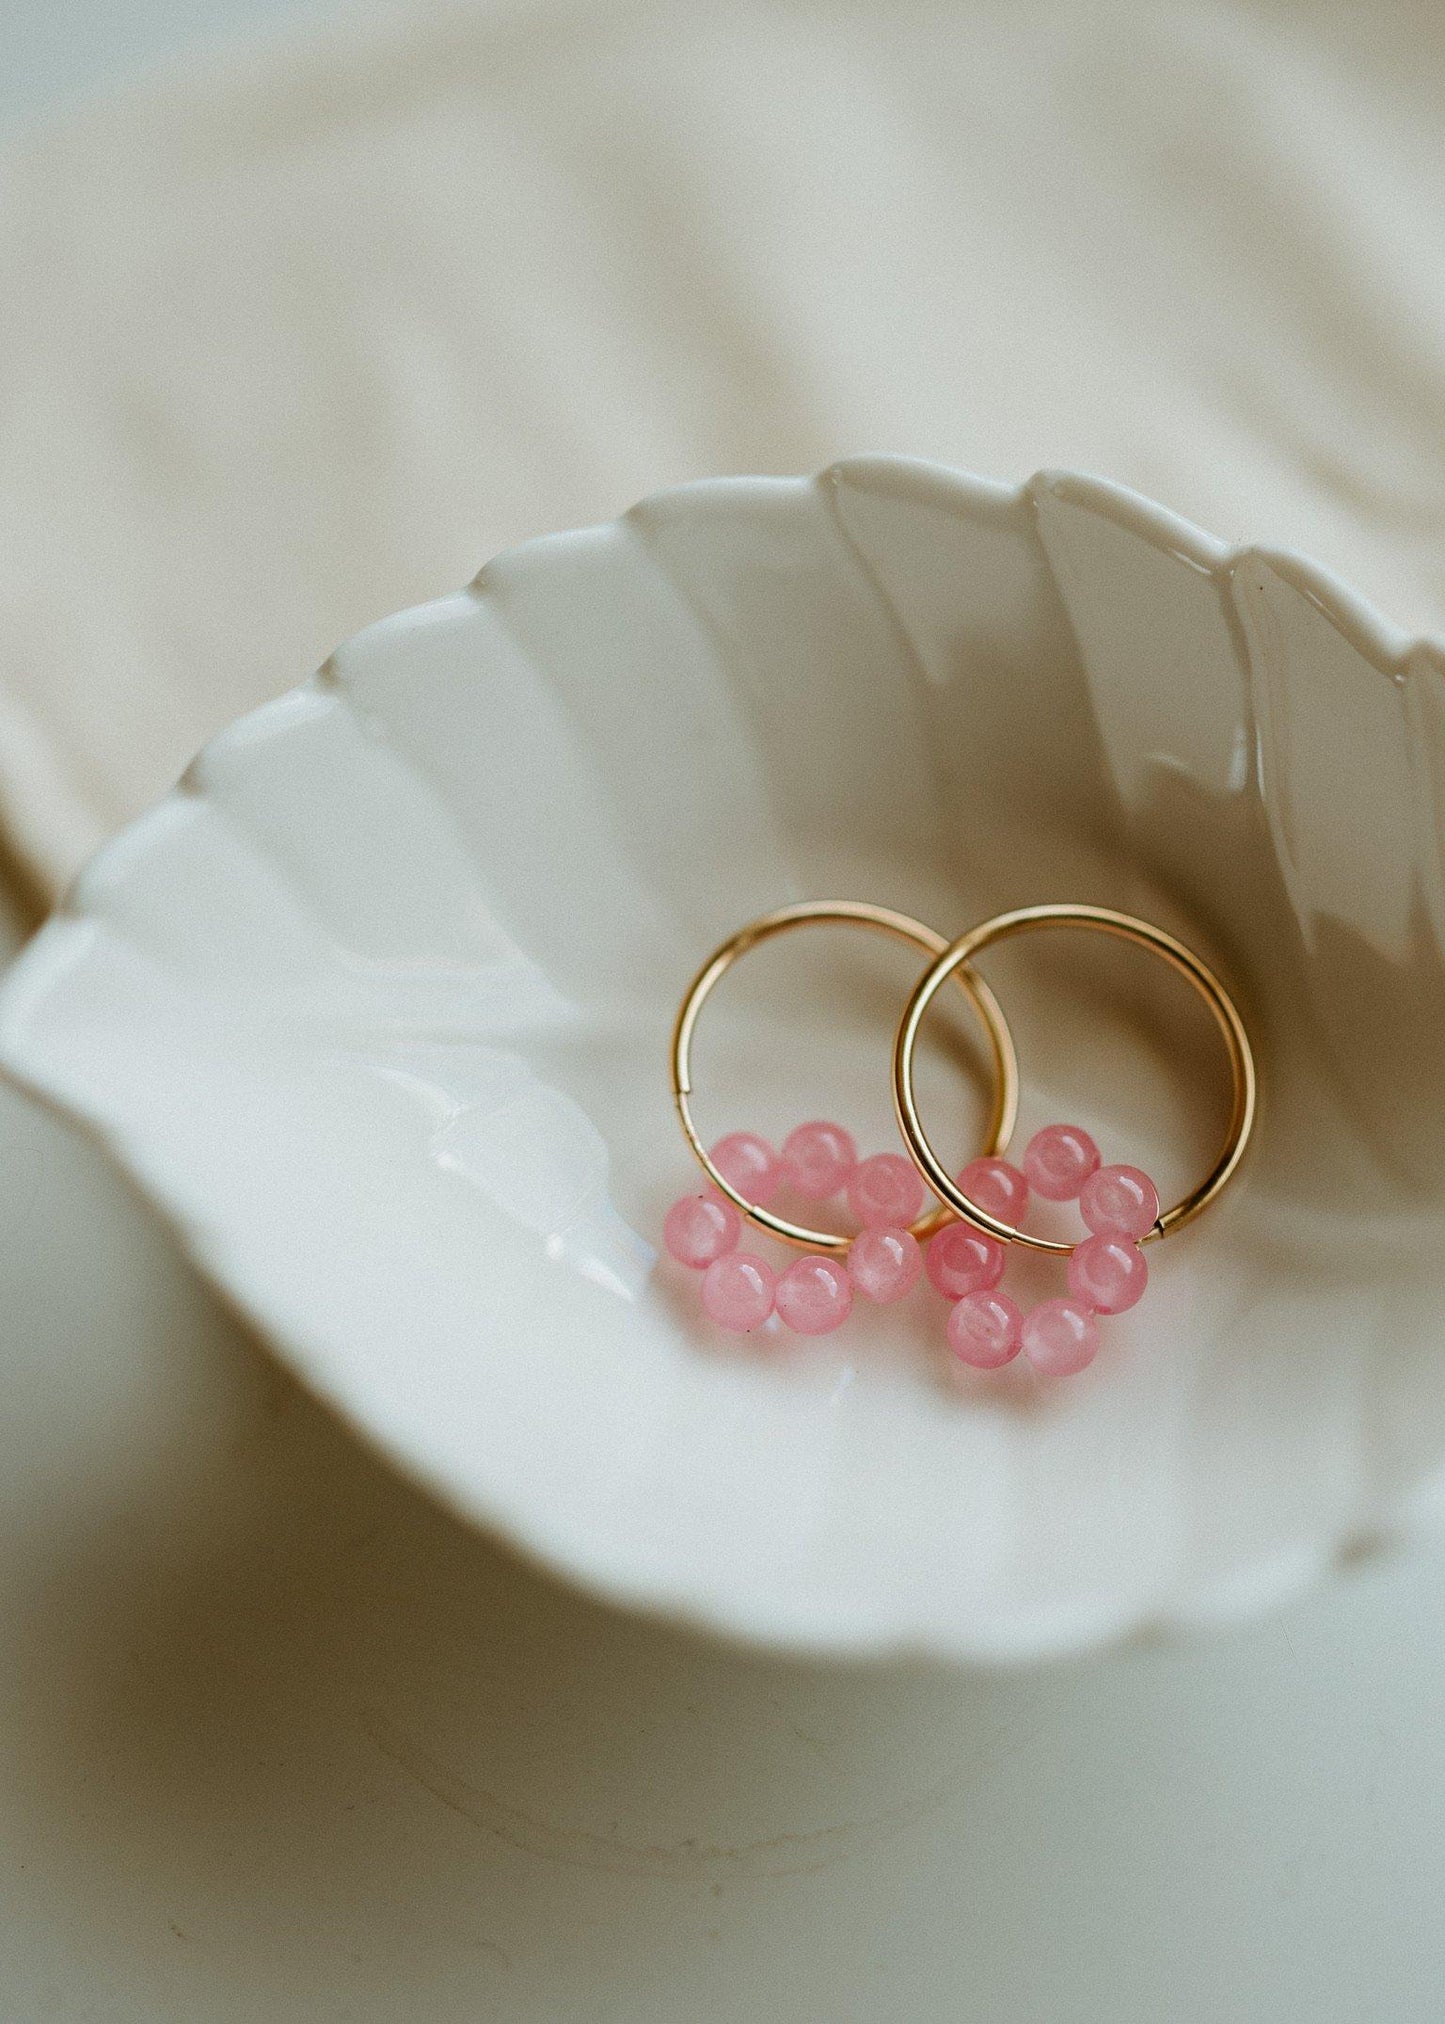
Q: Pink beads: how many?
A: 14